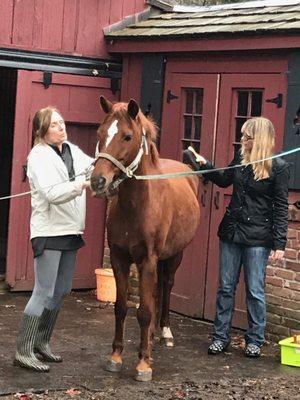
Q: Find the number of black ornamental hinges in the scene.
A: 2